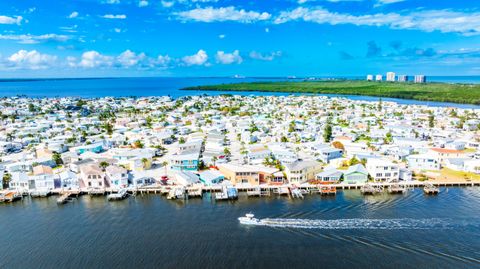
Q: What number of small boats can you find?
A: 1